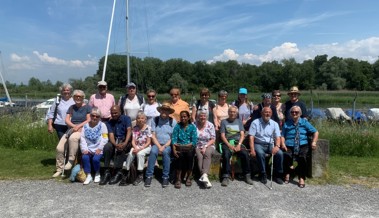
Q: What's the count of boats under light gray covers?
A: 2